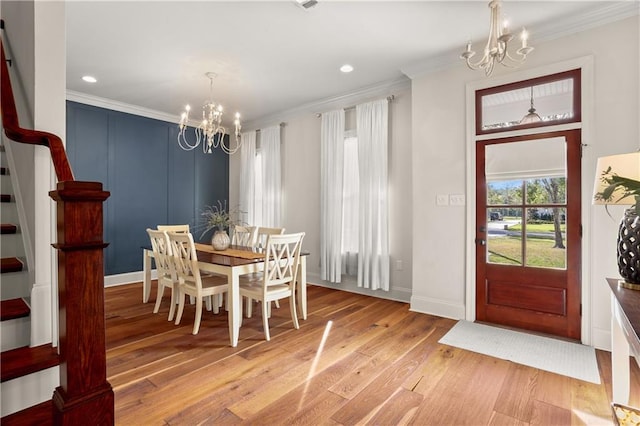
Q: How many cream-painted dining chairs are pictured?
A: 6